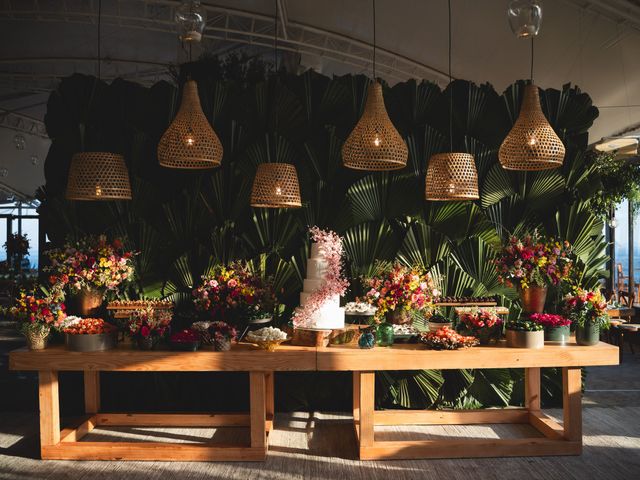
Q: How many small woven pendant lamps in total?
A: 3